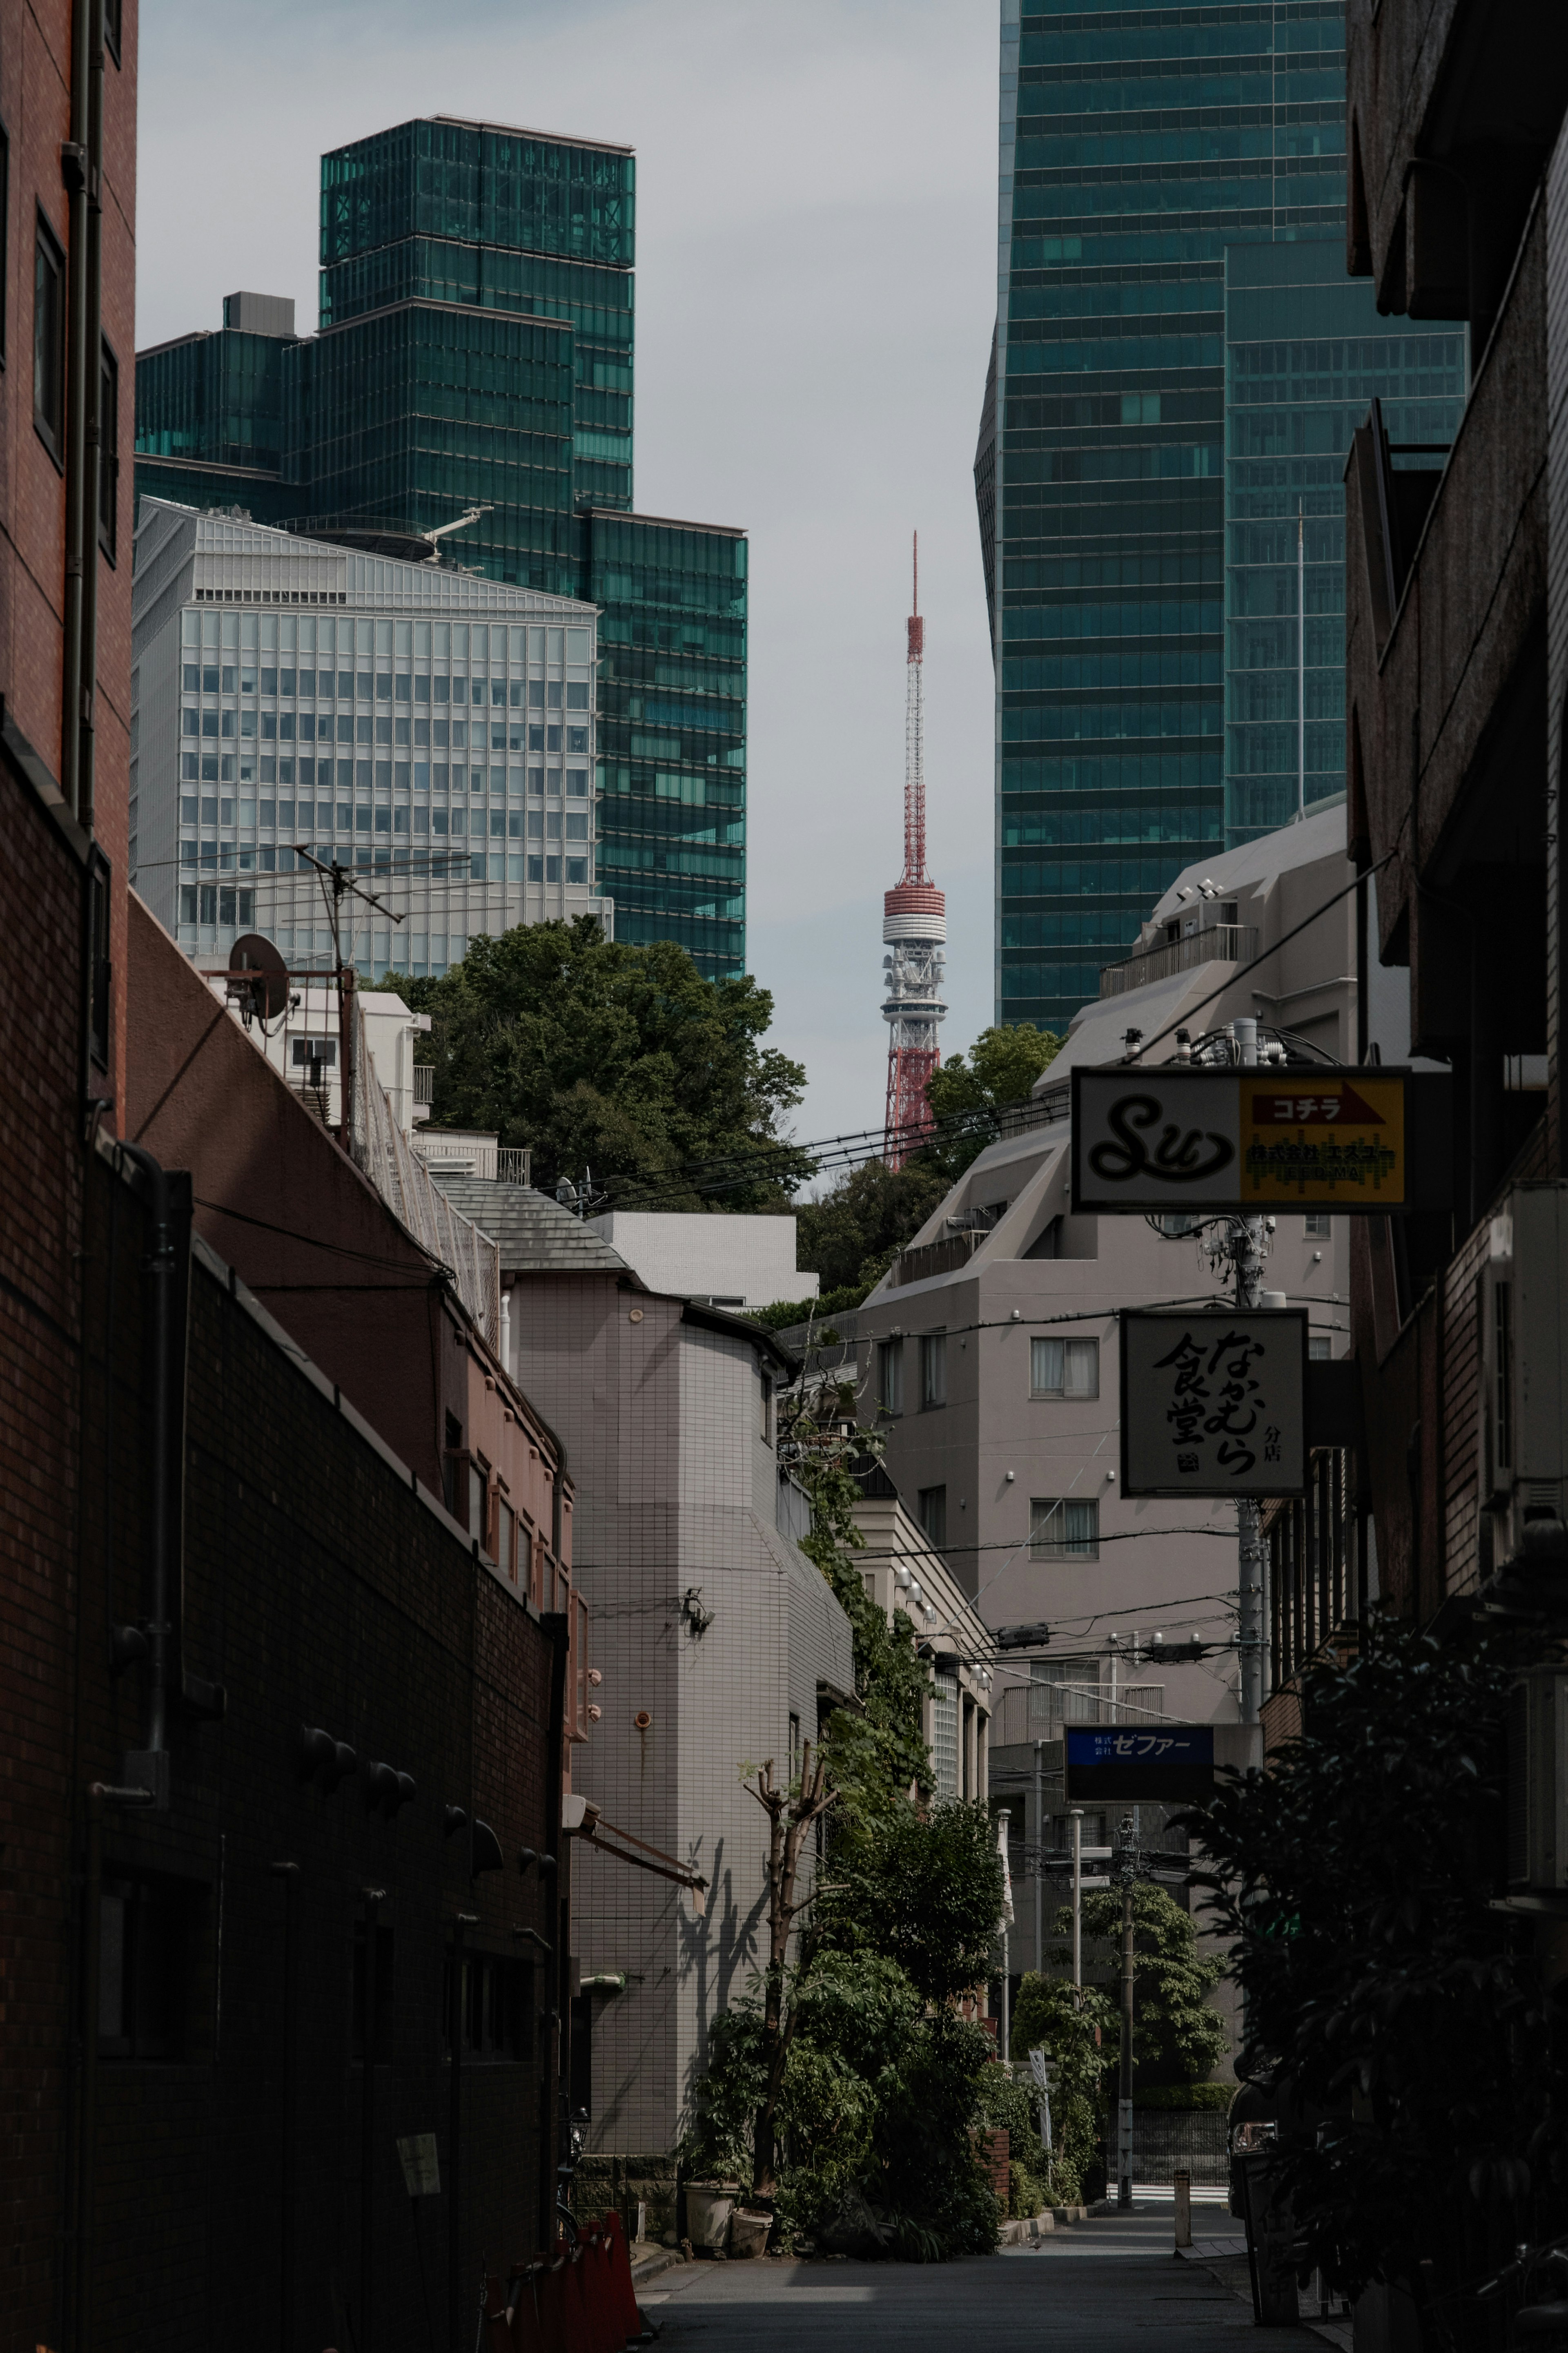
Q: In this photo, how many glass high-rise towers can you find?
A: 2